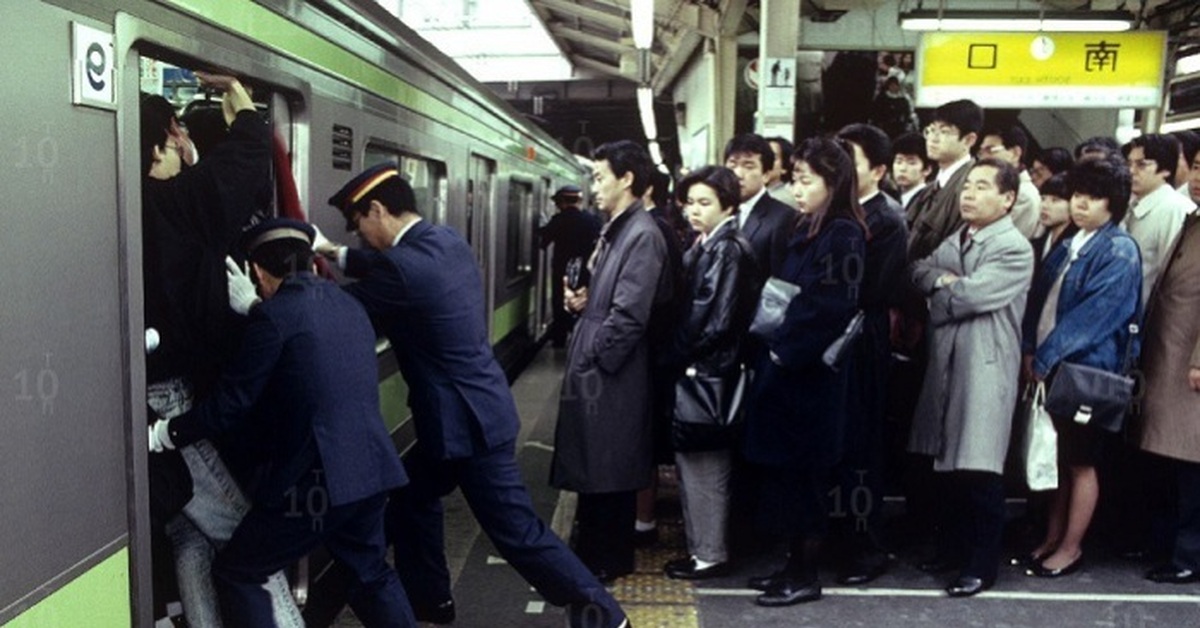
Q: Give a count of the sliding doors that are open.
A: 1